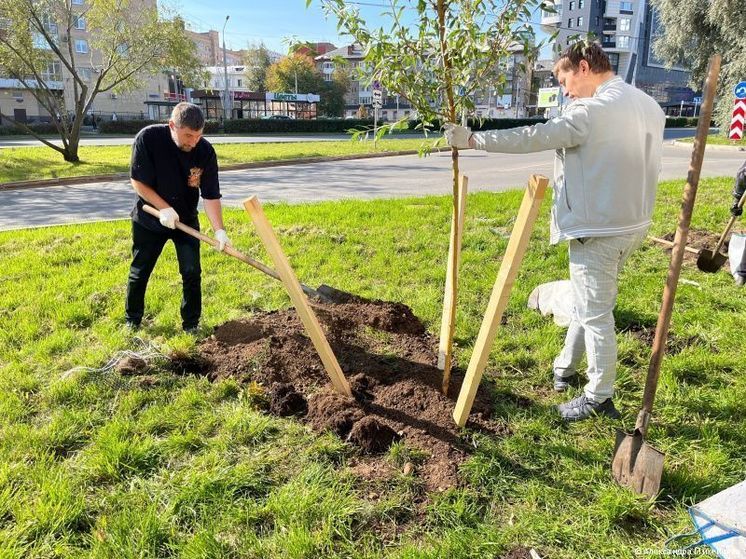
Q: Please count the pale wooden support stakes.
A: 3